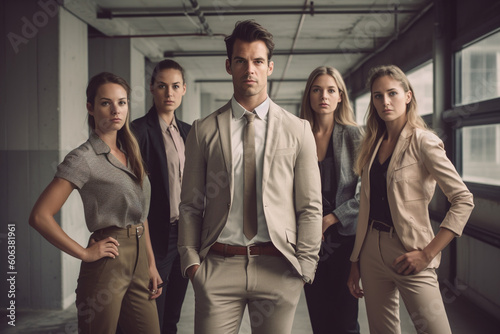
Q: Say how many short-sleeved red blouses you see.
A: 0